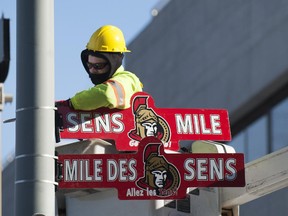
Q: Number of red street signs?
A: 2